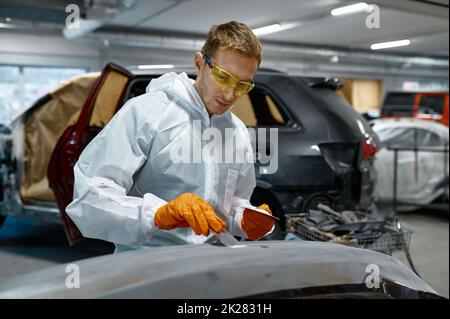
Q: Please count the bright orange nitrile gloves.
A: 2